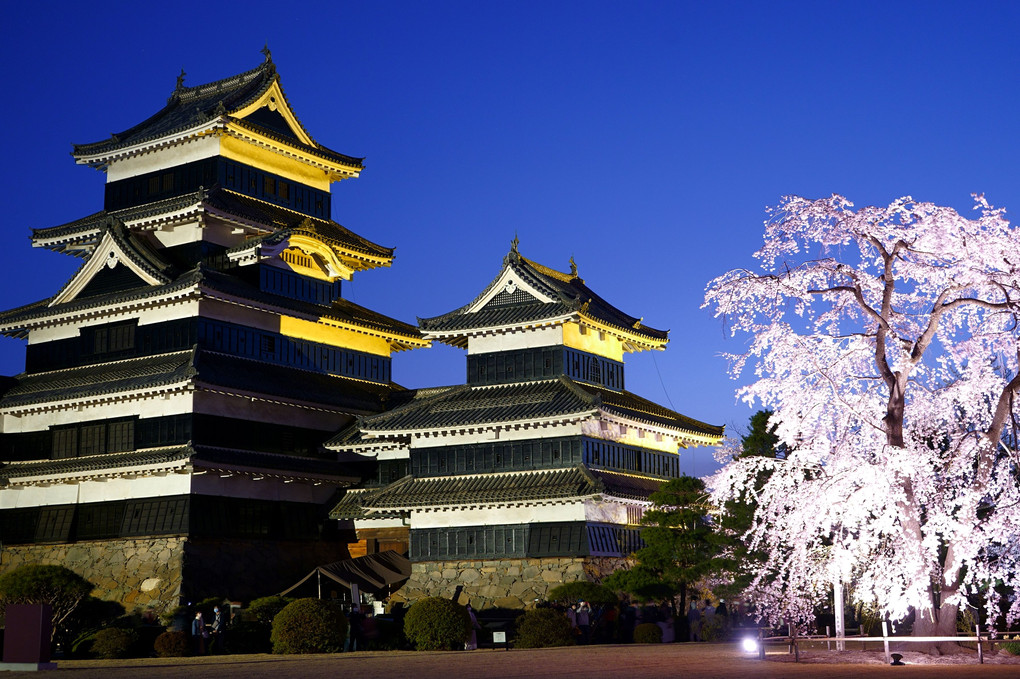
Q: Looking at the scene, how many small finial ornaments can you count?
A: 4